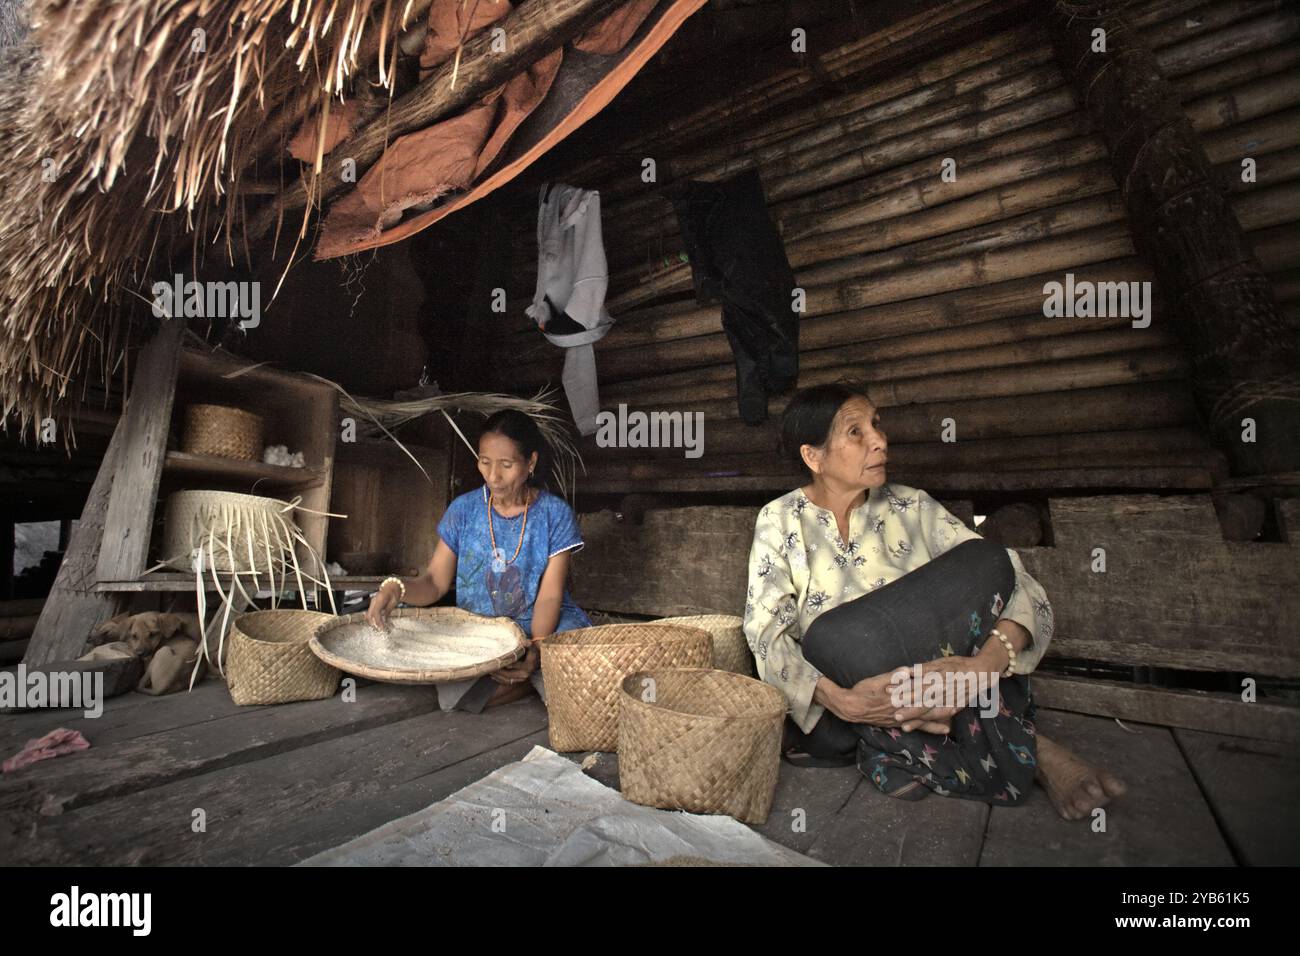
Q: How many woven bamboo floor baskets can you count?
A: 4